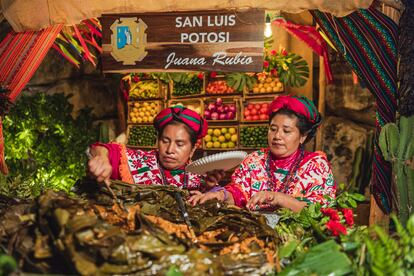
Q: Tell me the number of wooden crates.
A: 12